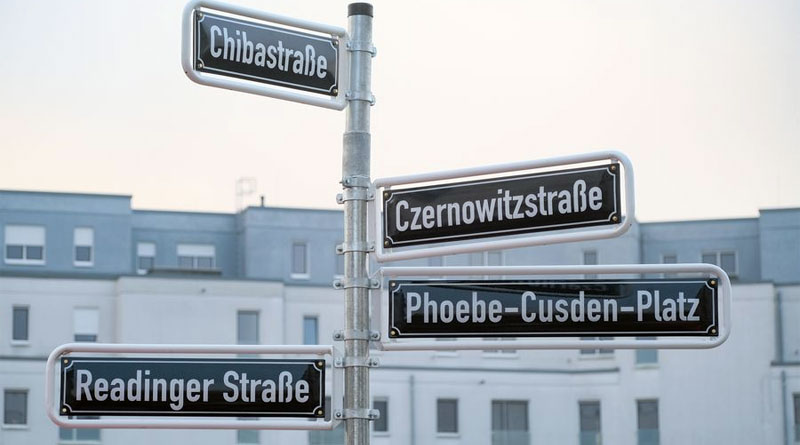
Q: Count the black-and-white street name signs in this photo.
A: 4